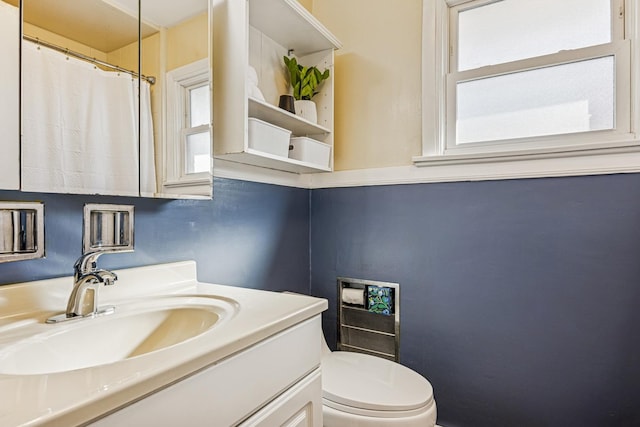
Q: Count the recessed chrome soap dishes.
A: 2